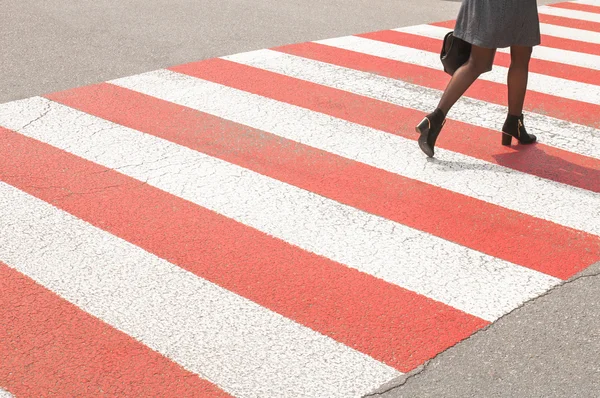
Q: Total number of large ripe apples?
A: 0